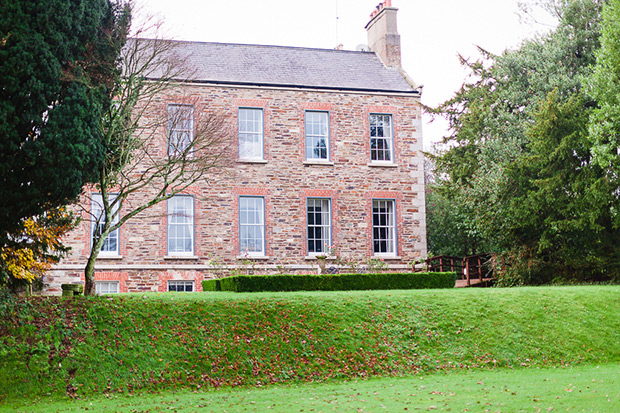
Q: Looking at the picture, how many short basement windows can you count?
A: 2